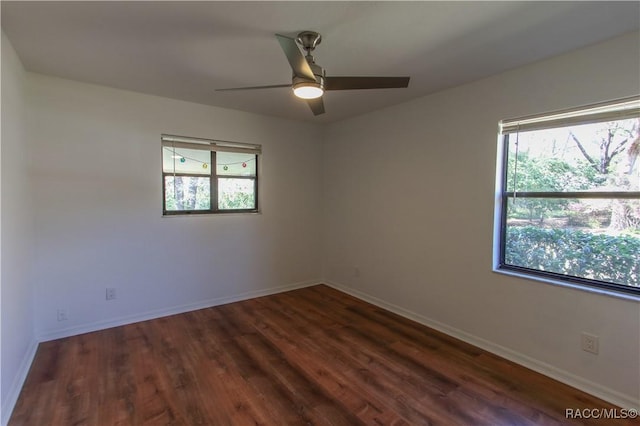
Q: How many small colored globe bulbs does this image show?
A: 4